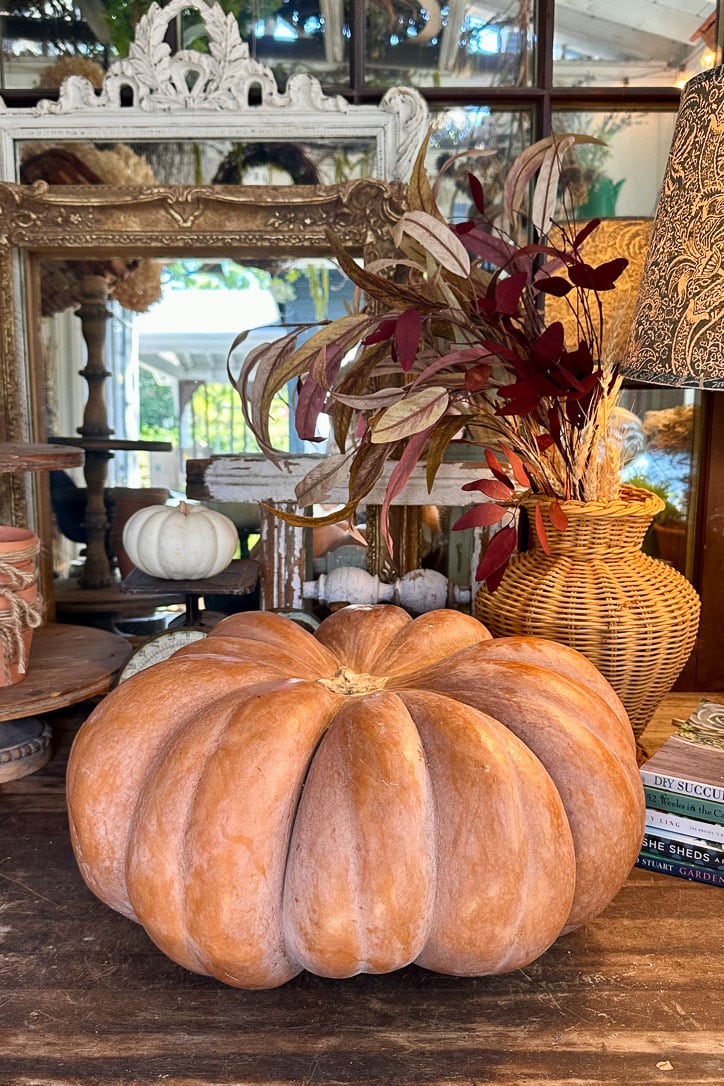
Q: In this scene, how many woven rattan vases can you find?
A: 1